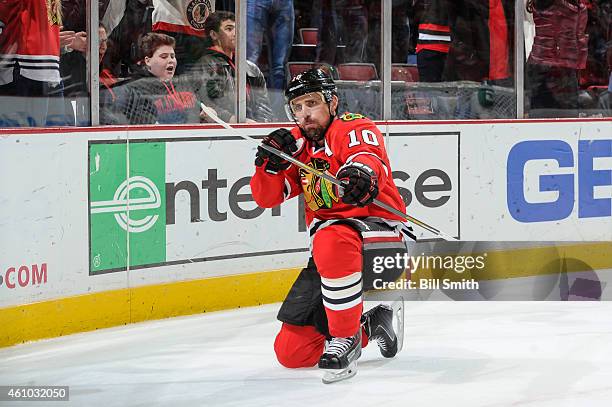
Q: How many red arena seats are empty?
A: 4